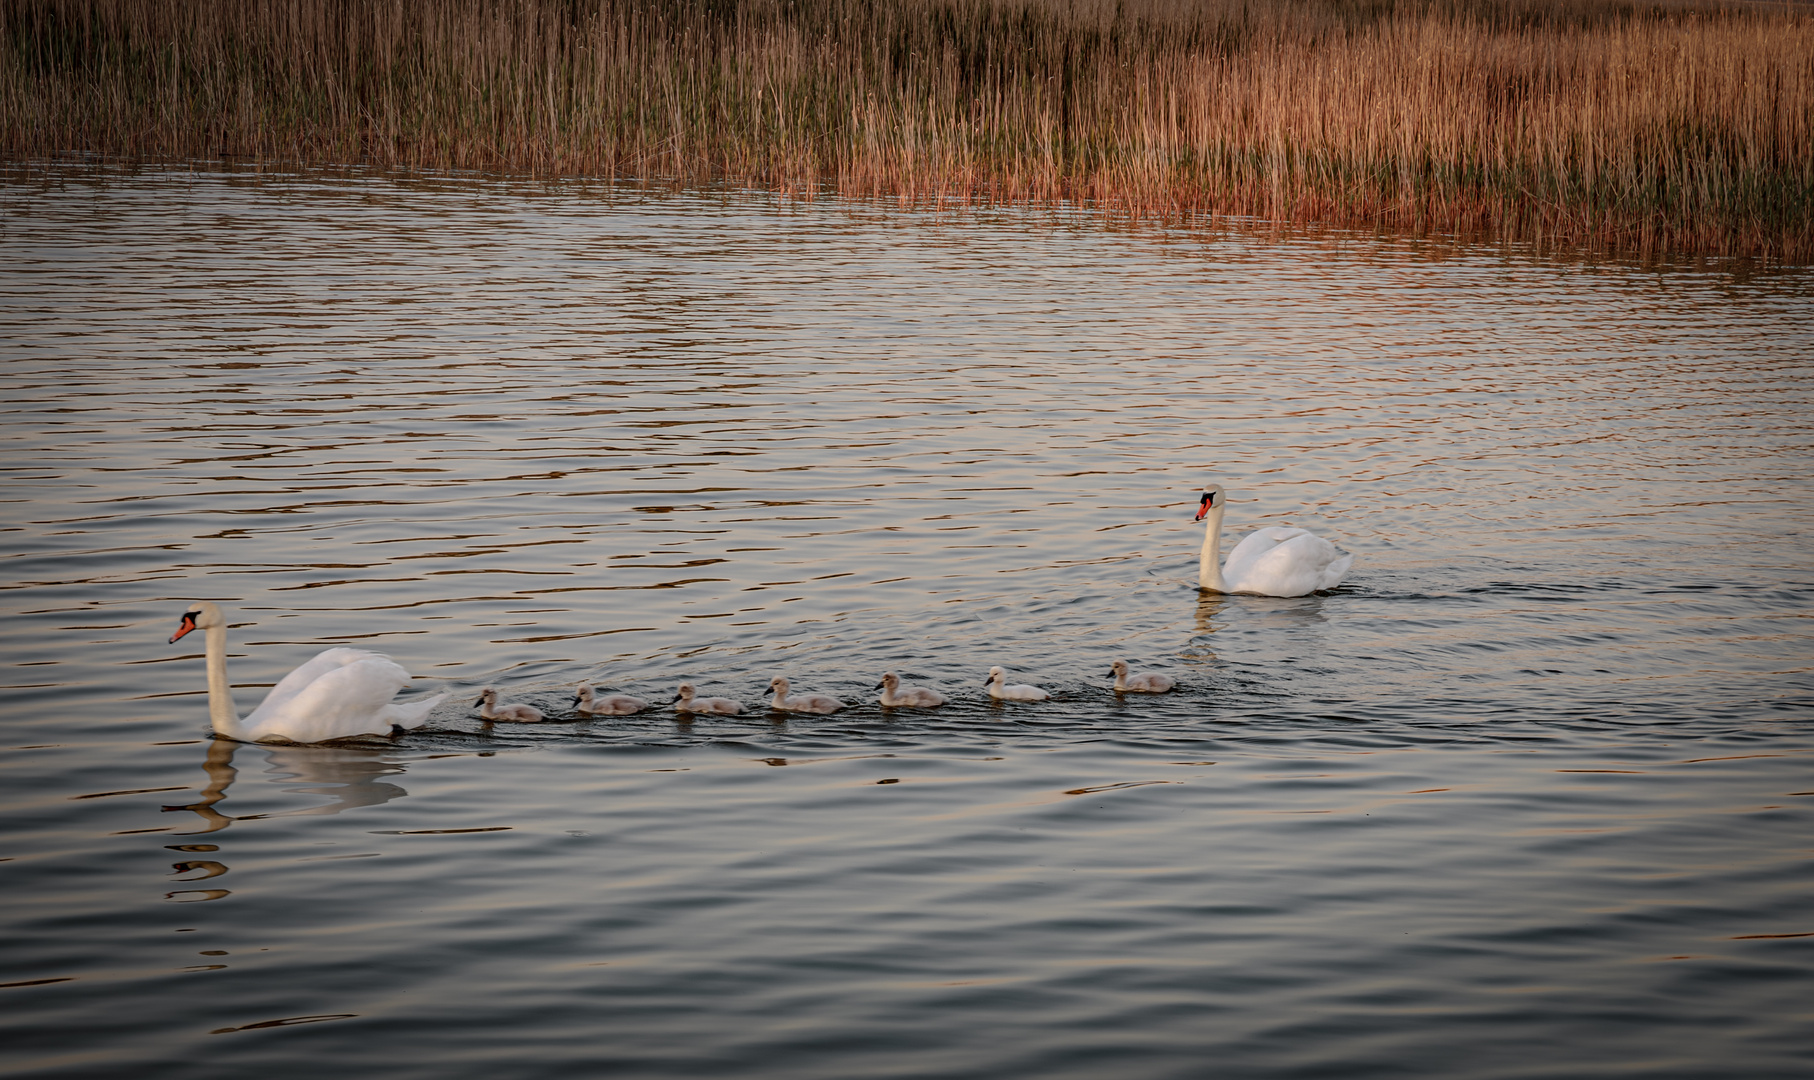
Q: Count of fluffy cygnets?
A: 7